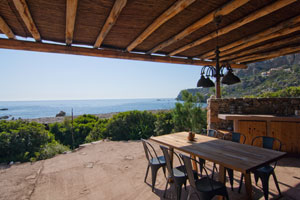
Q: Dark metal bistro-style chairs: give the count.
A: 6